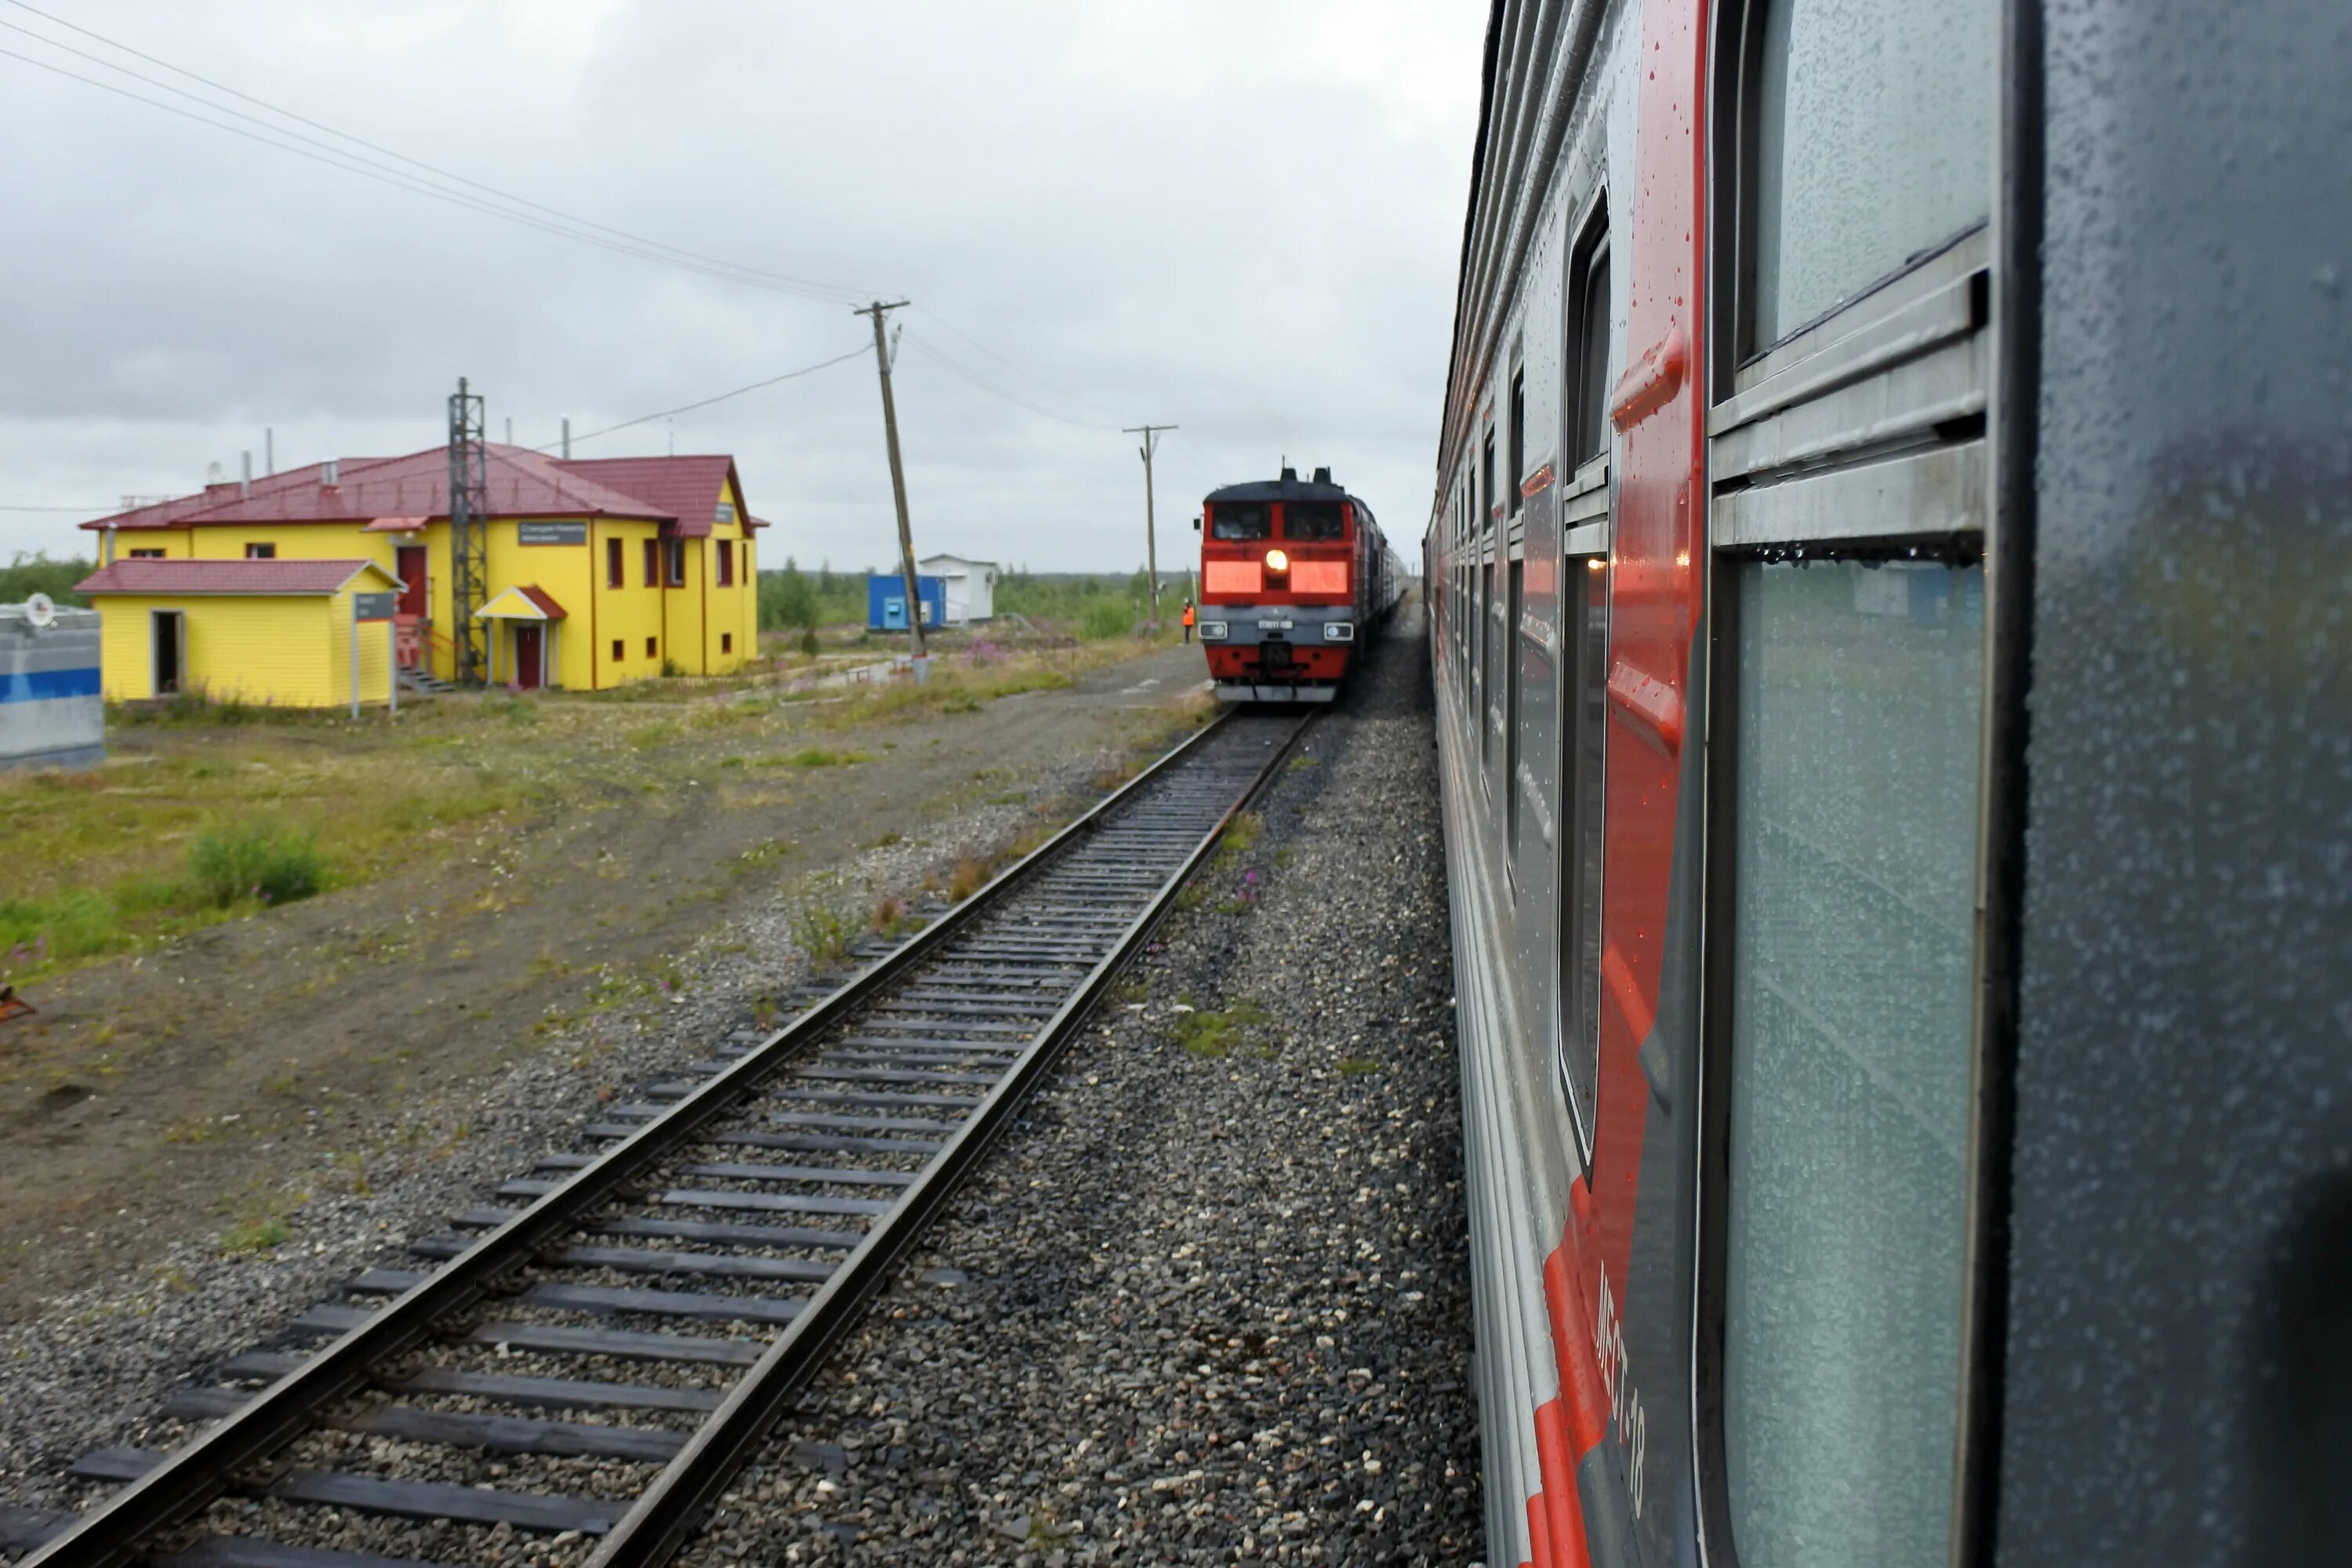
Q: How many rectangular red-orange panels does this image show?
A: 2